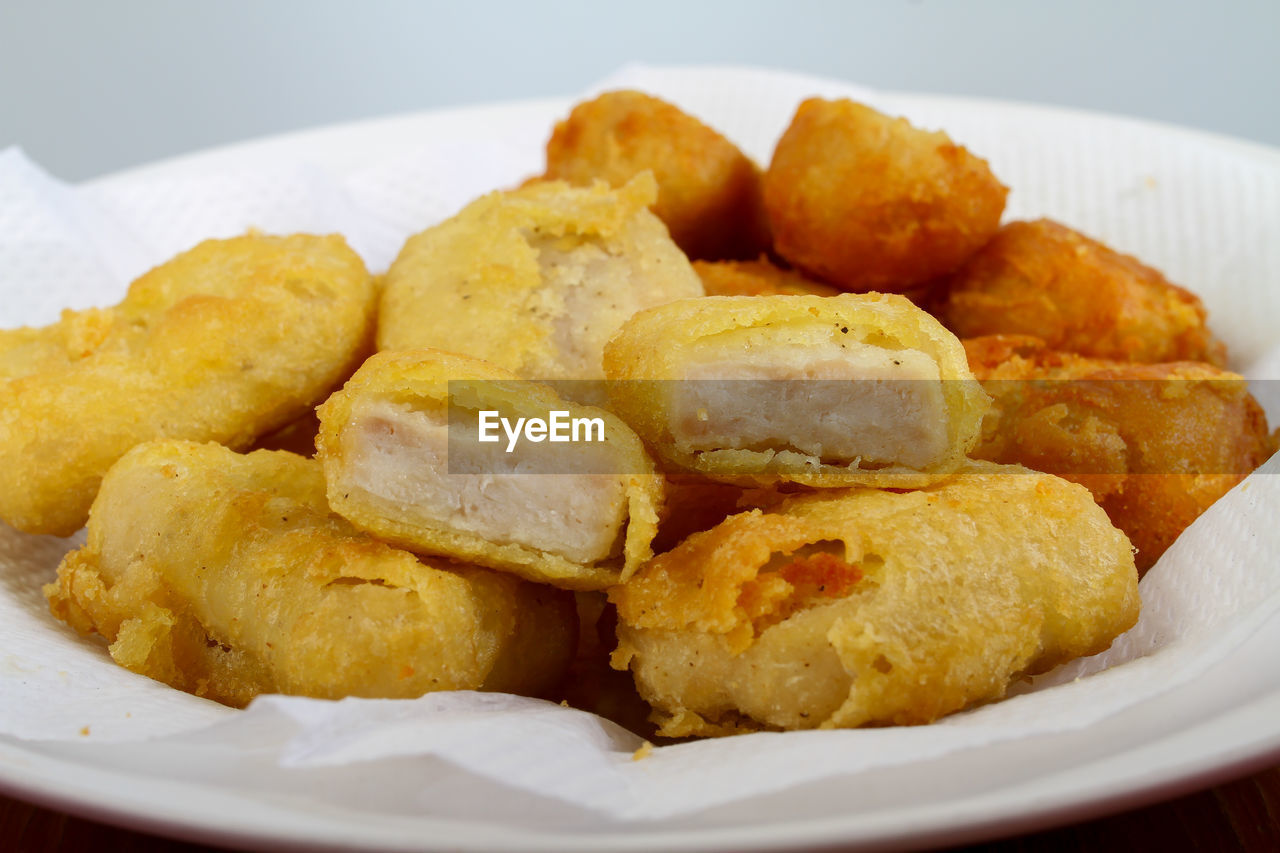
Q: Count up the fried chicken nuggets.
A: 11